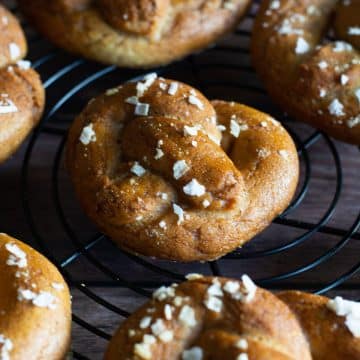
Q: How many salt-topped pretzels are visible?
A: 6